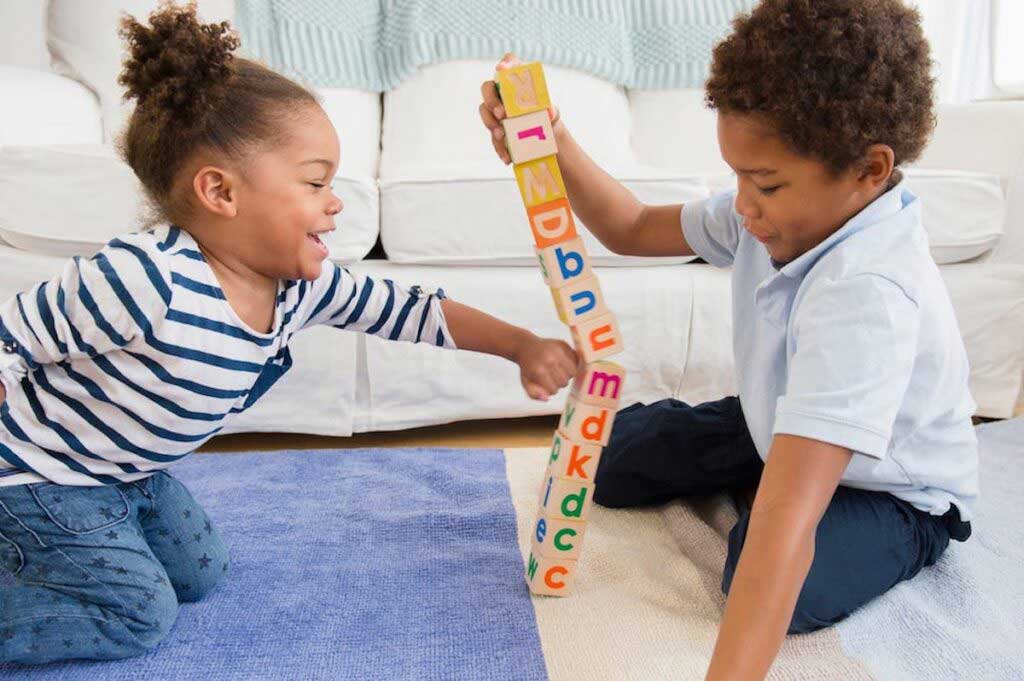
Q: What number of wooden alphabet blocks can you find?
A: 13